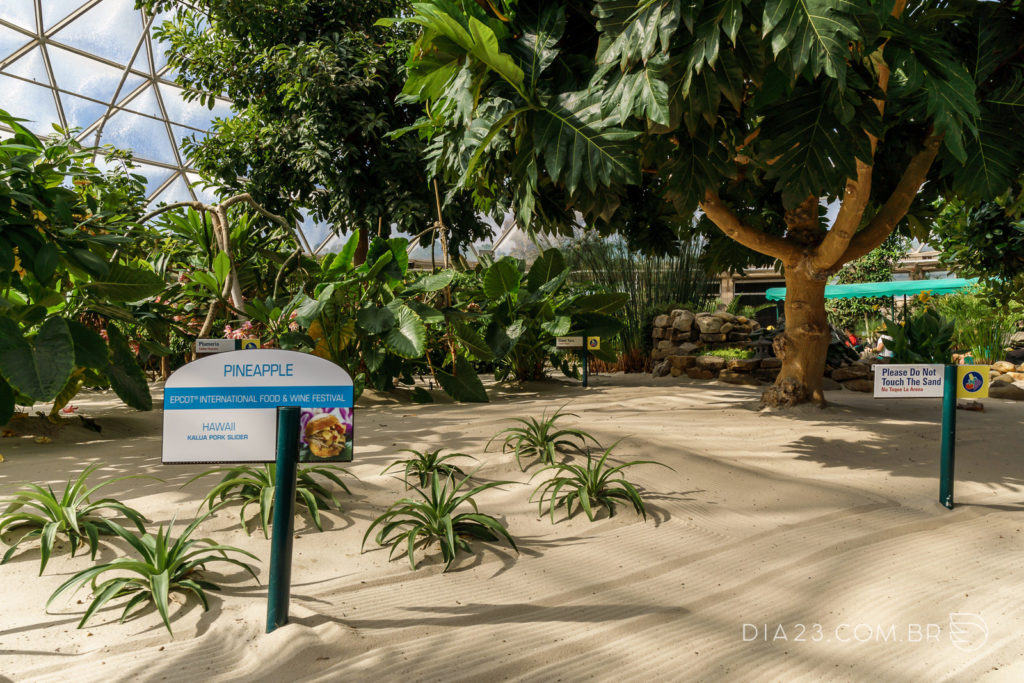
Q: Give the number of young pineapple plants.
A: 7